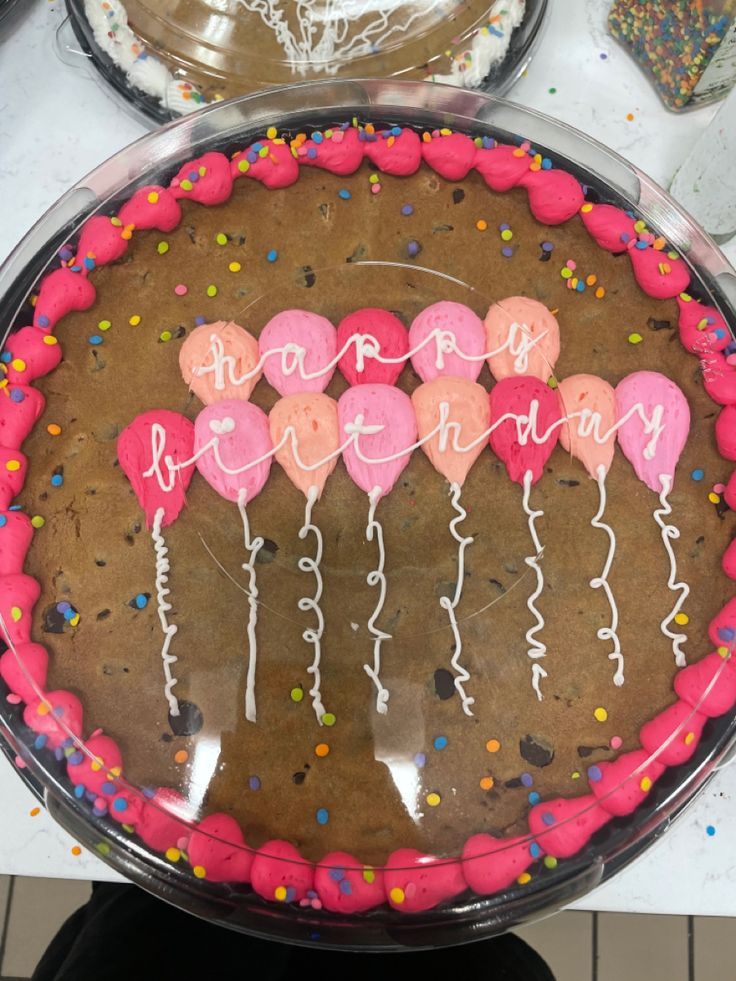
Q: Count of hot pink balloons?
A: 3